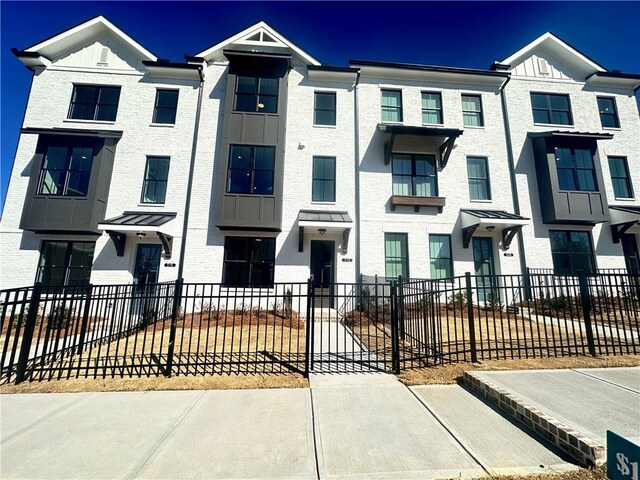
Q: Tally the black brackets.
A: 9